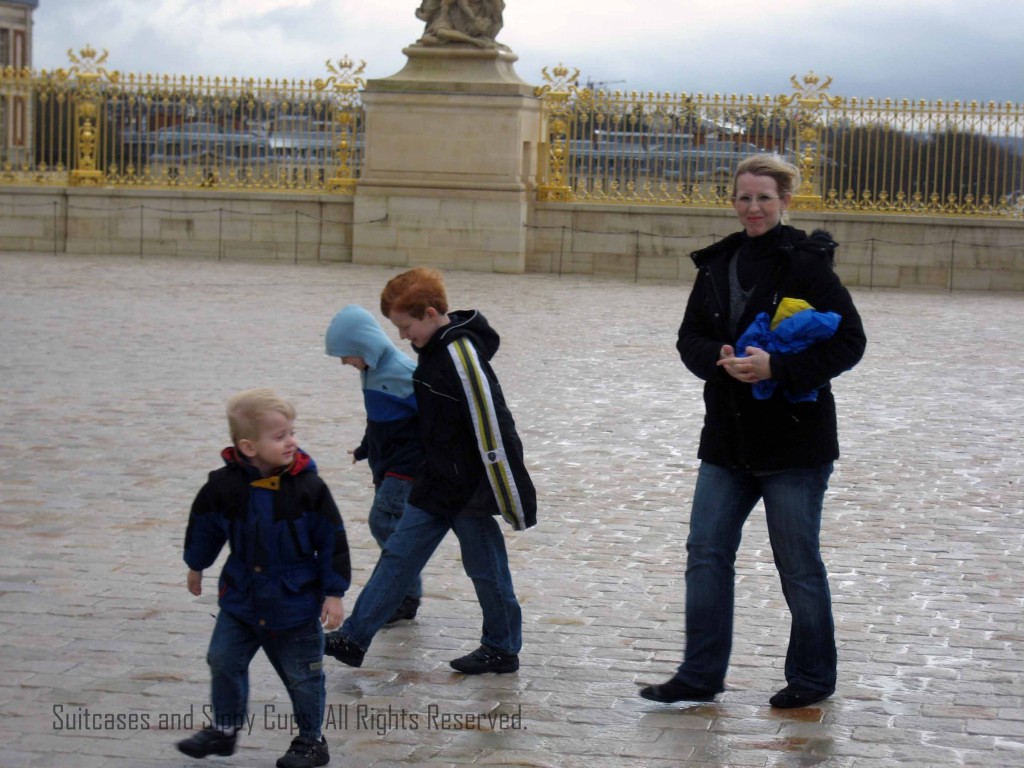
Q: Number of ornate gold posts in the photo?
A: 4